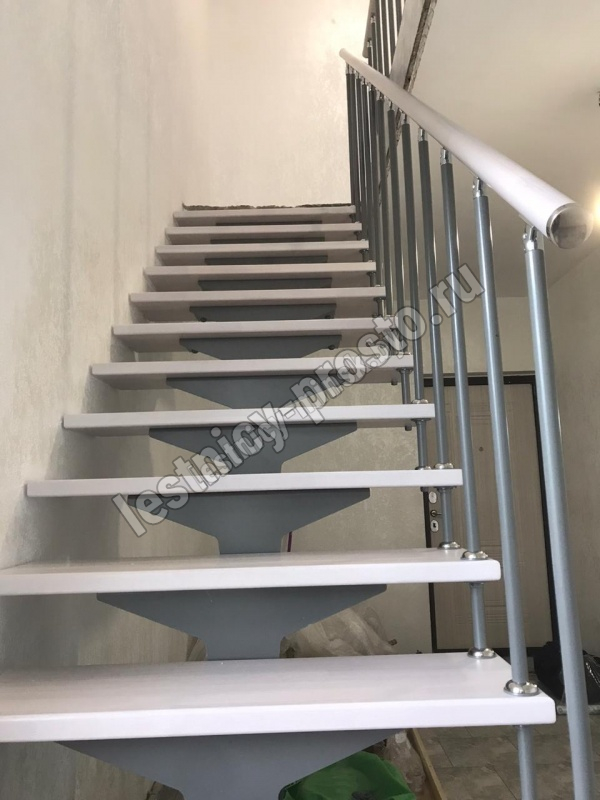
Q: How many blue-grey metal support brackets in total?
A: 11